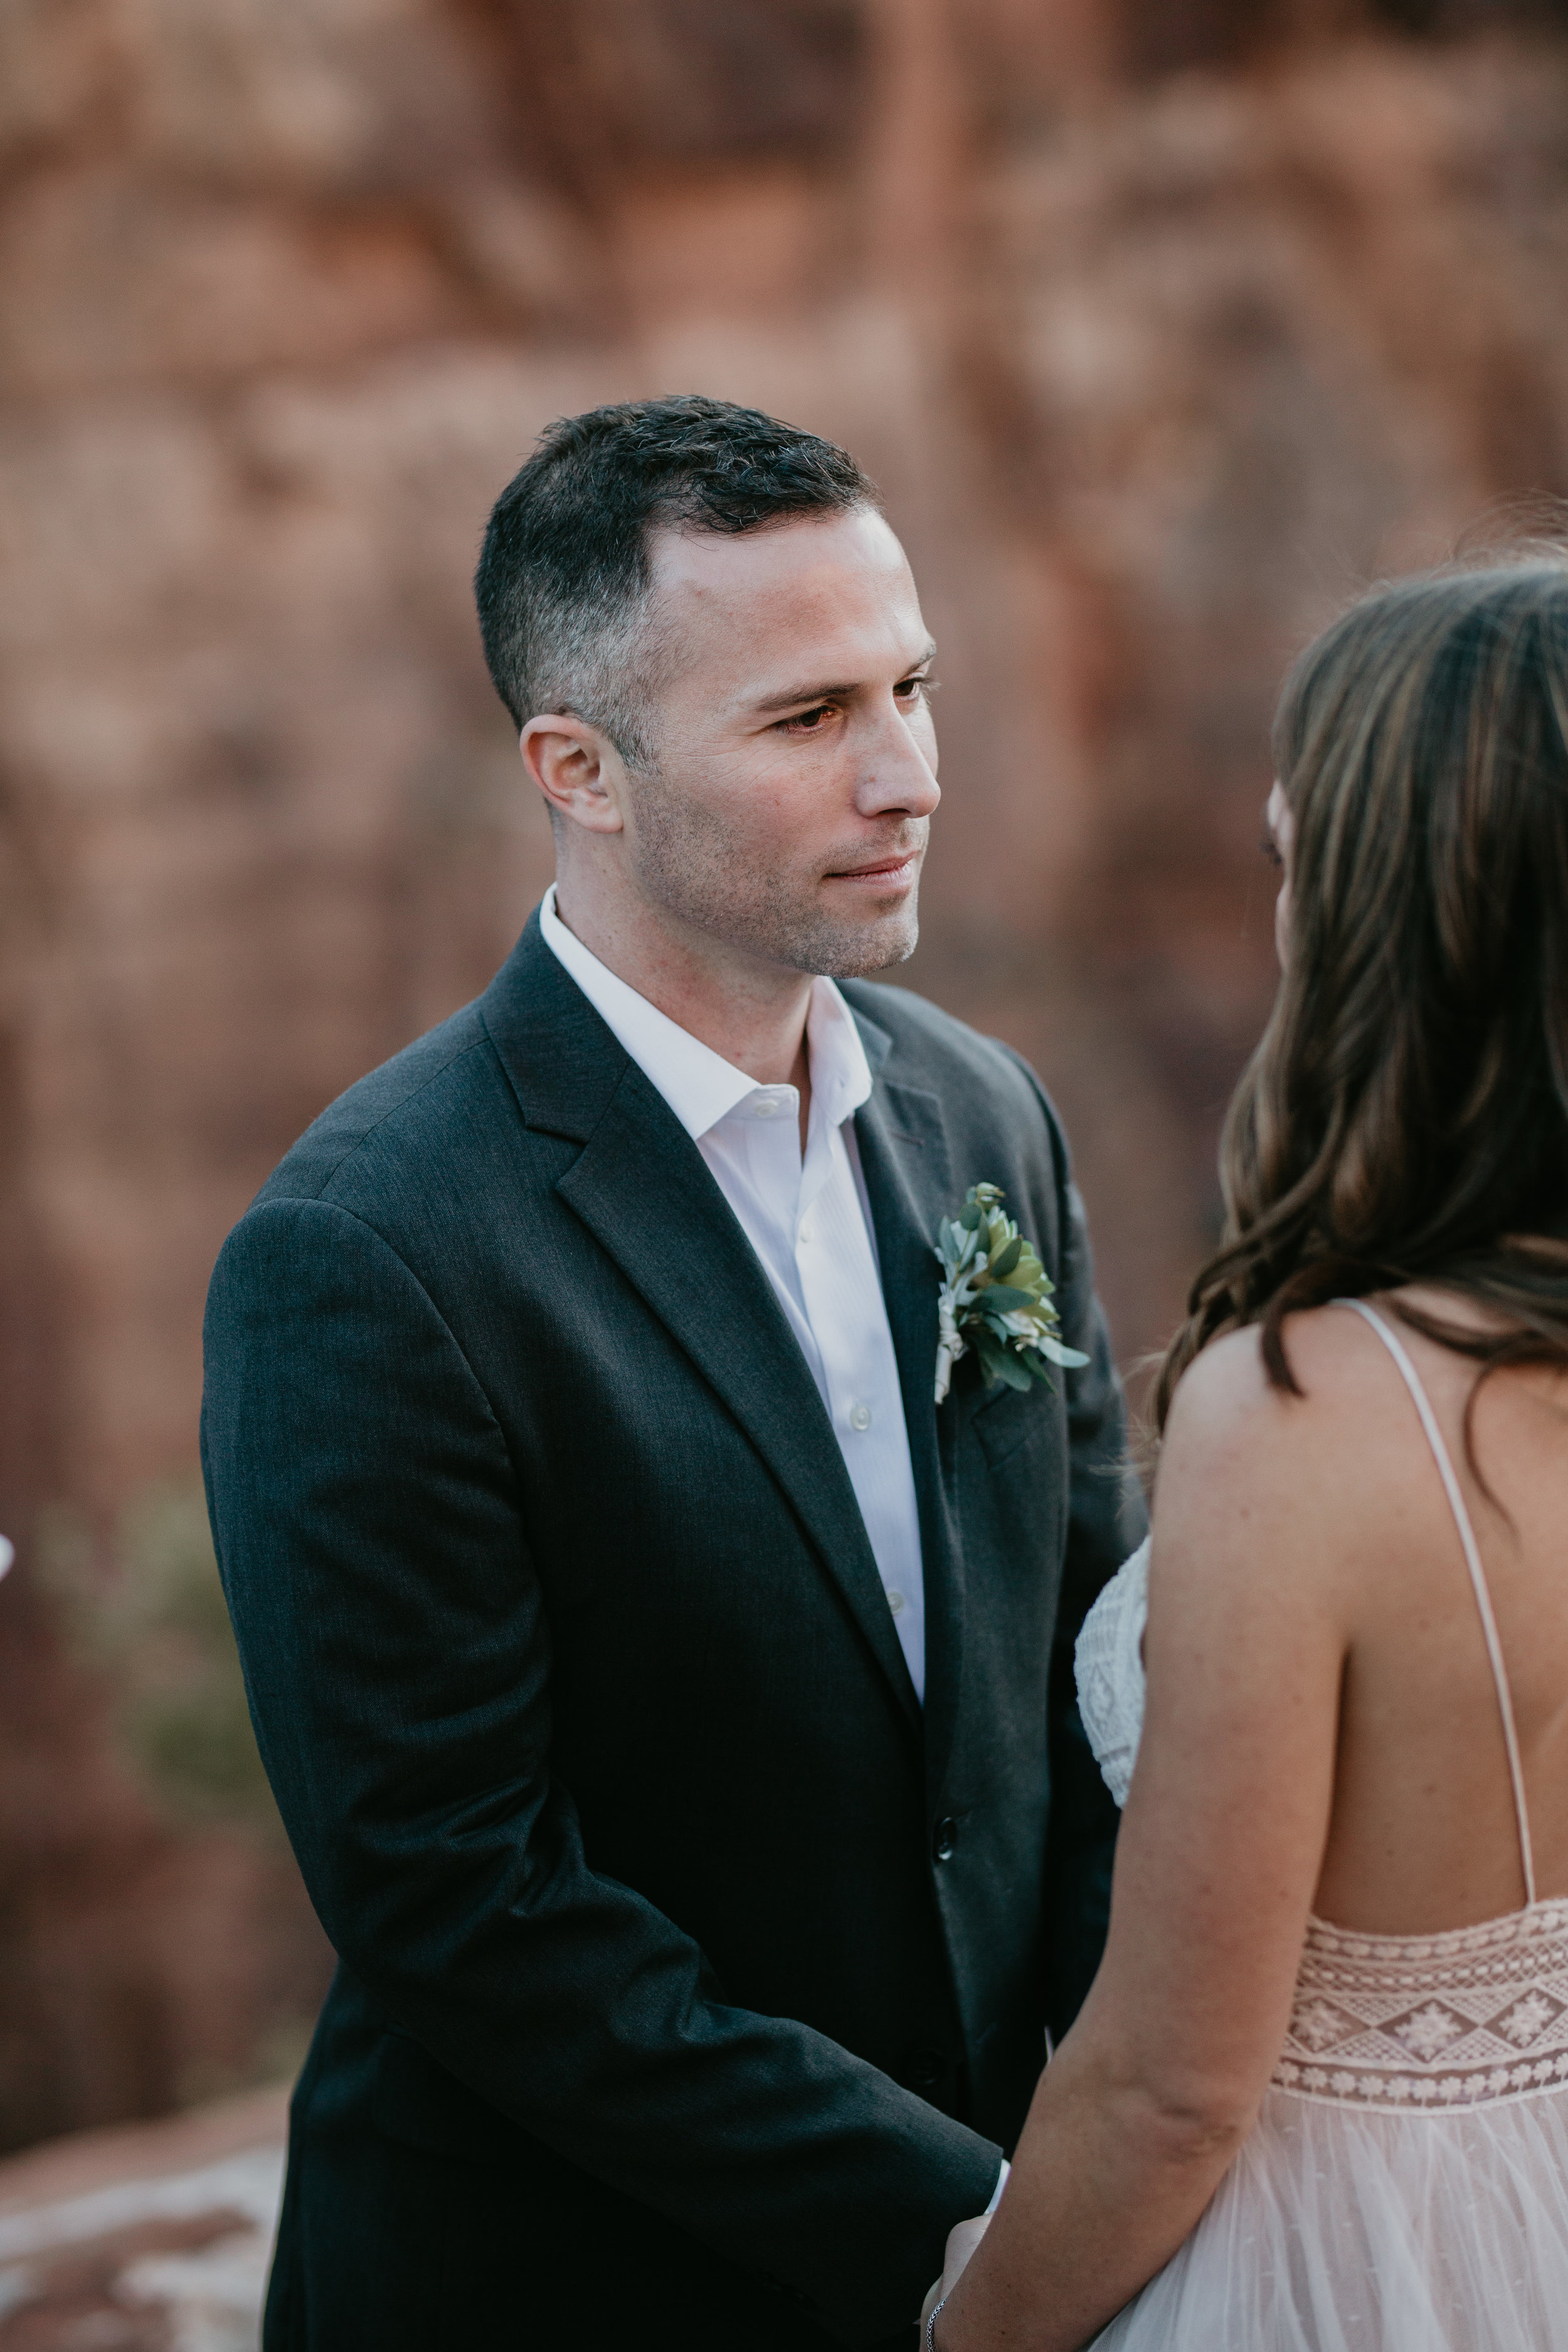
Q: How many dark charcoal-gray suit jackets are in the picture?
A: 1